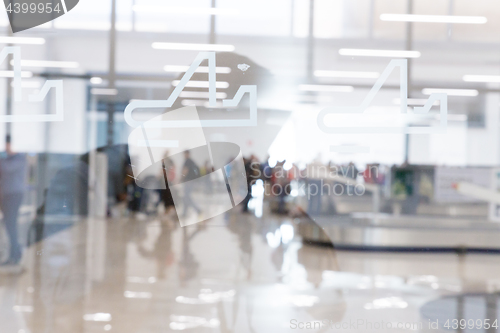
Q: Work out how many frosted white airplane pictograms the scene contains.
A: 3